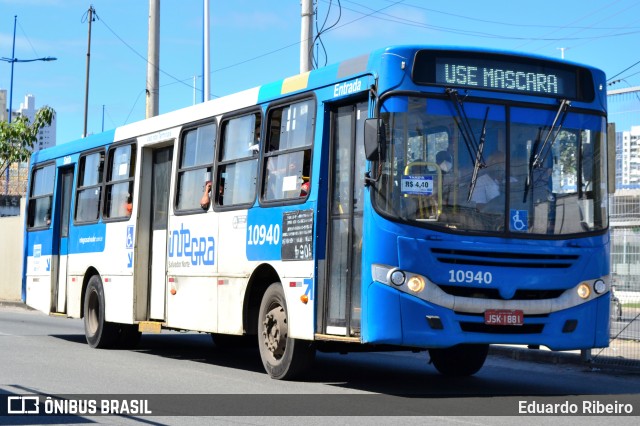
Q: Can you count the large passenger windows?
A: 6